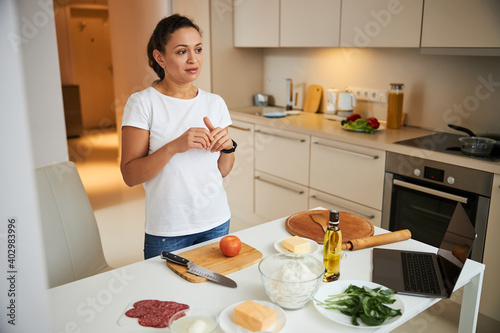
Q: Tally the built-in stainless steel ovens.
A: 1